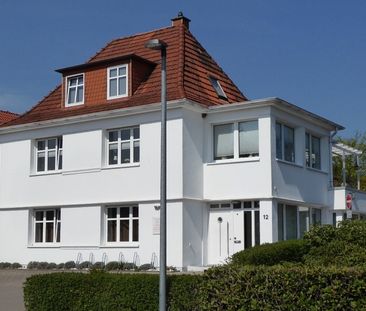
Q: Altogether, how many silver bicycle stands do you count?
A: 6